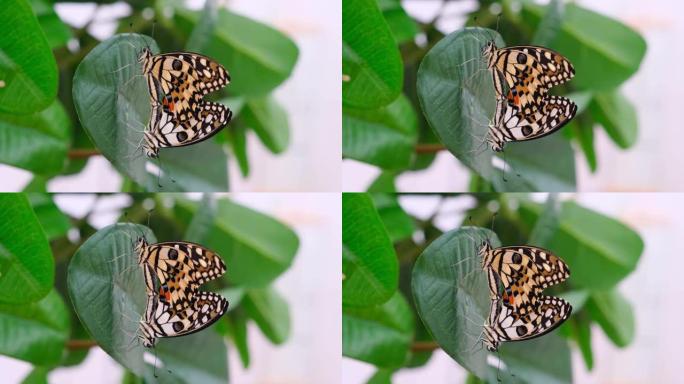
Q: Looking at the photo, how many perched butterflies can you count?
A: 8